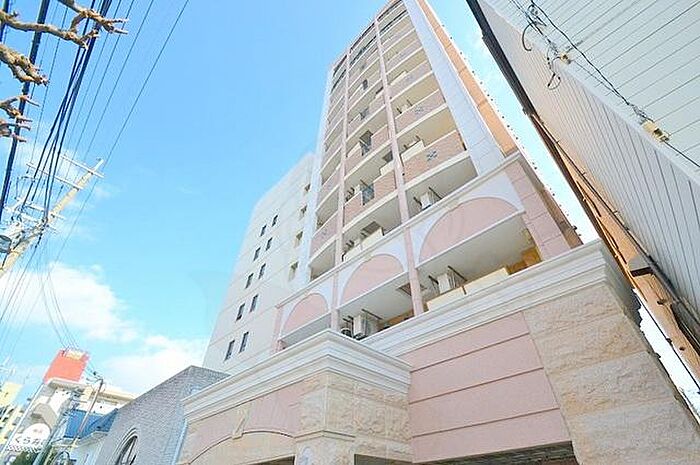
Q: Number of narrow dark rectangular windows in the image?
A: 10